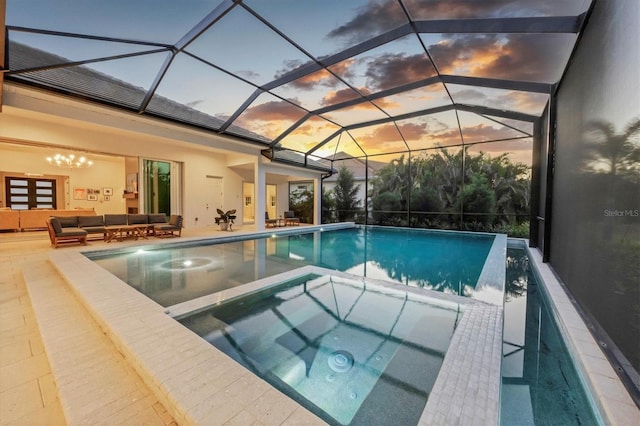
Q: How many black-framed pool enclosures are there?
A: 1